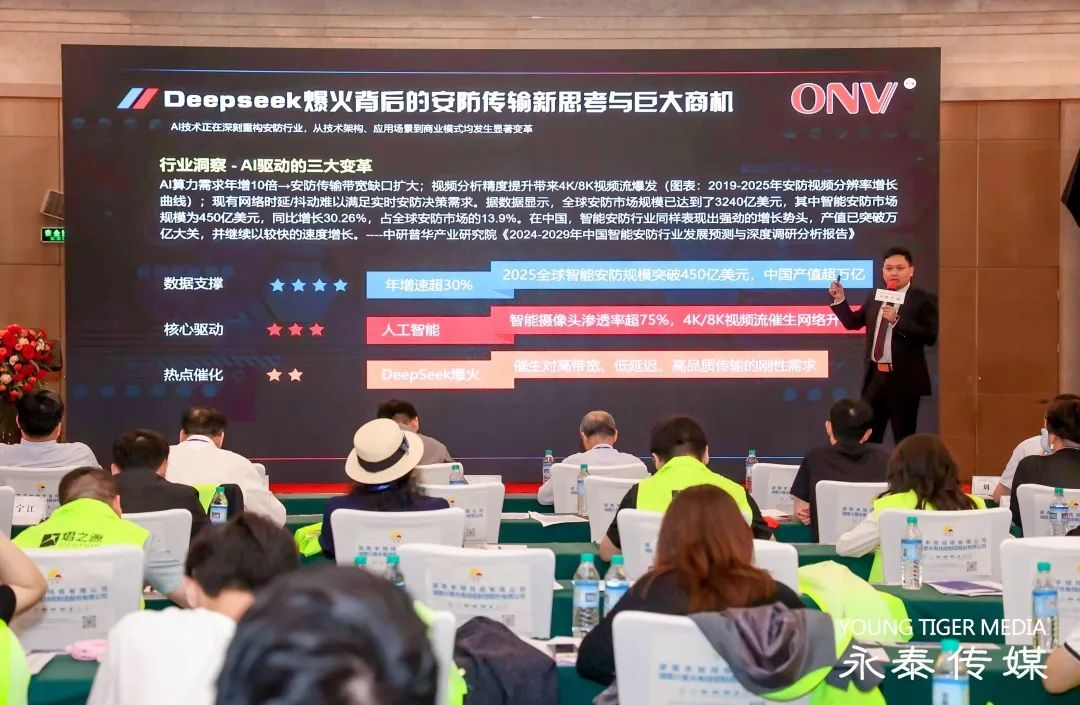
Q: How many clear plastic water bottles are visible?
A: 13